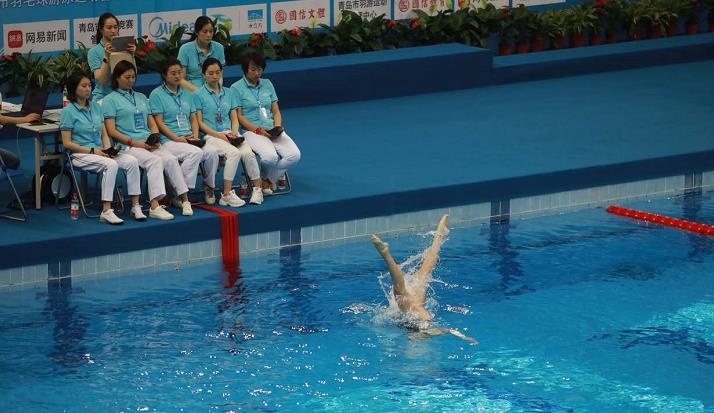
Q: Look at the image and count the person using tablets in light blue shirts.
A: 1